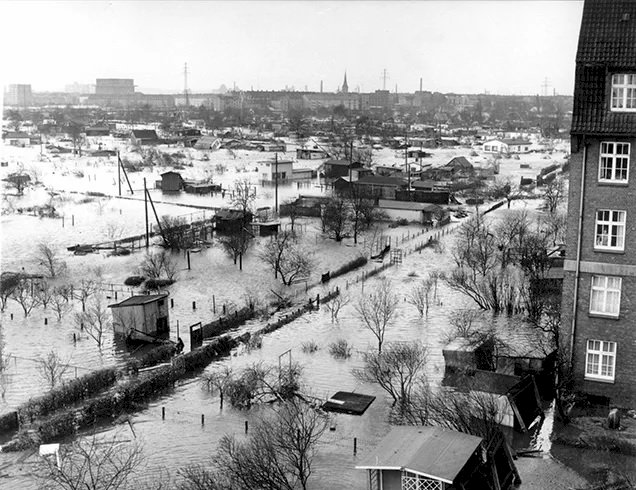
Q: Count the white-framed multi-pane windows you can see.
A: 5